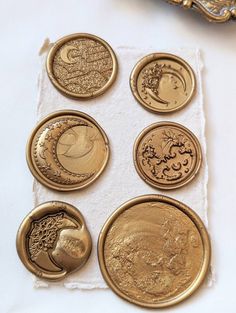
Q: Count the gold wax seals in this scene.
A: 6